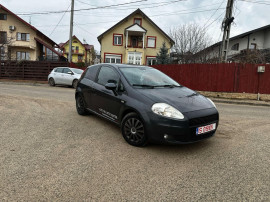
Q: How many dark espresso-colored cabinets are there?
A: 0